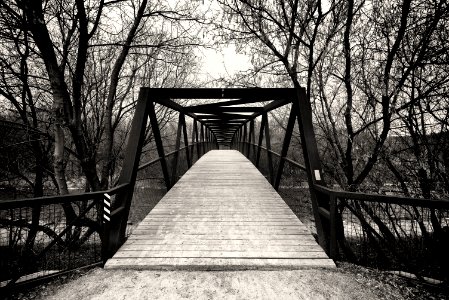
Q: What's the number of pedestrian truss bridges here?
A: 1